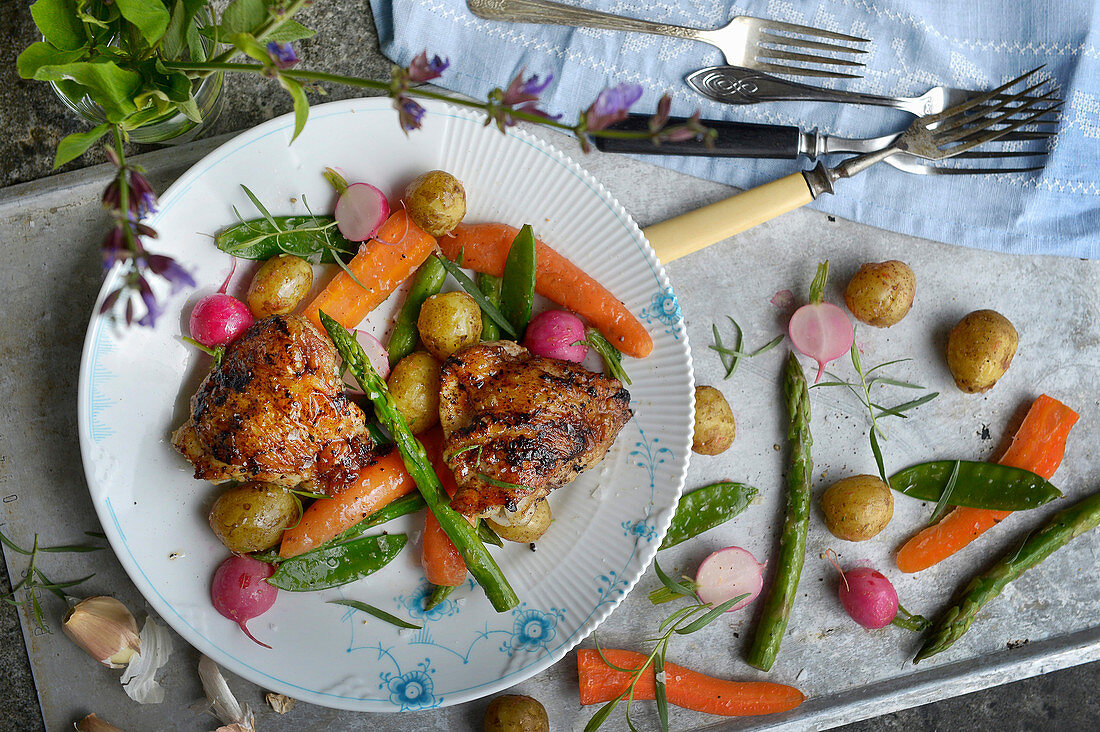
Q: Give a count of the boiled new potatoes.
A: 11